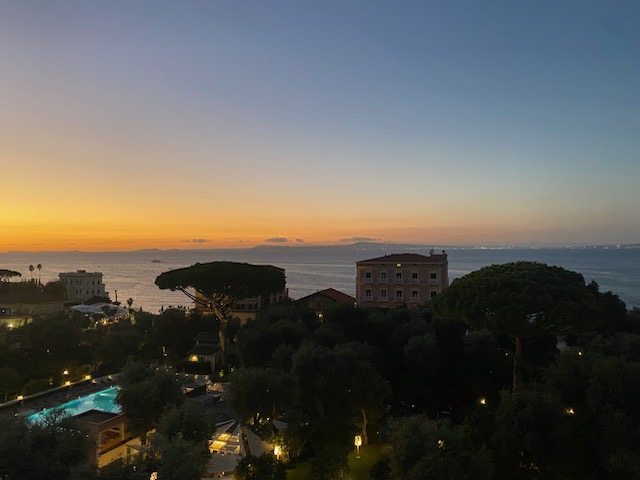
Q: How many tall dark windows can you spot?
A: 10